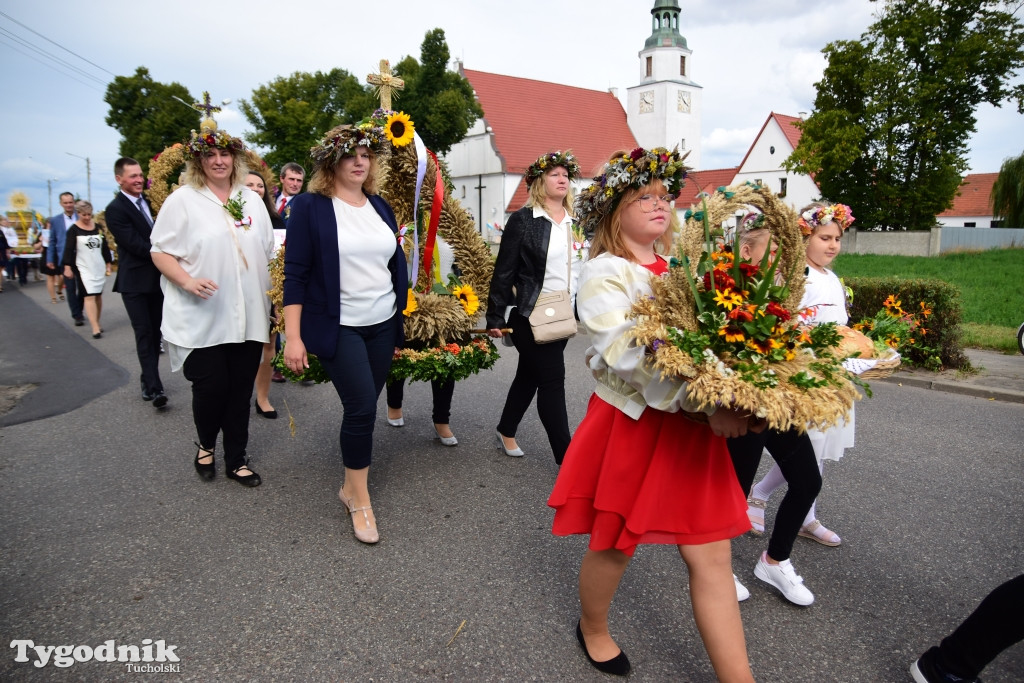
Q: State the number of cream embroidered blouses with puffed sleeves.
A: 1